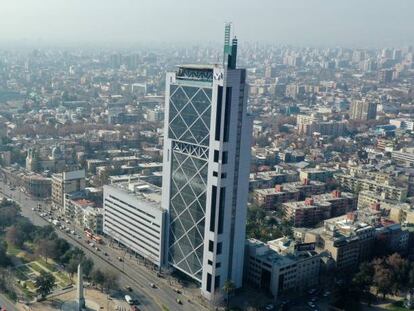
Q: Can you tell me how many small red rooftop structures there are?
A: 6